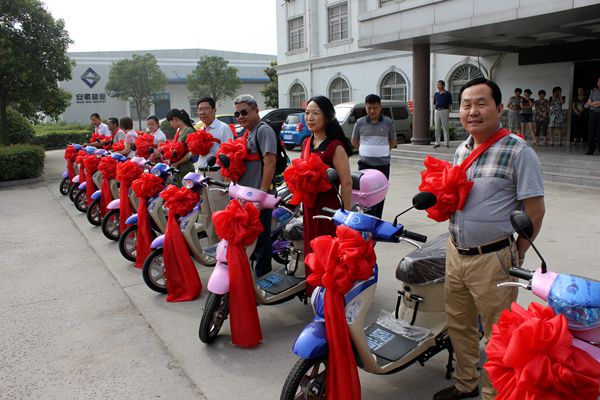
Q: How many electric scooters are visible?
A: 10